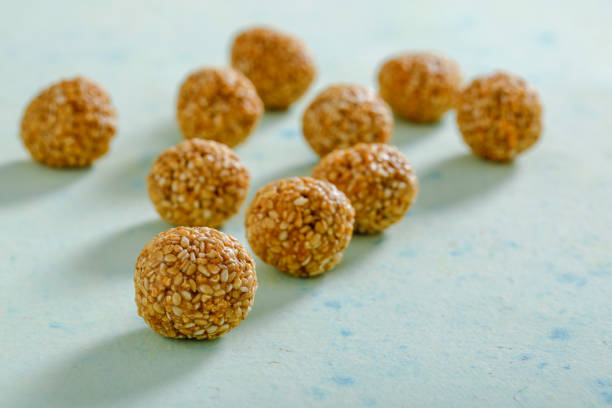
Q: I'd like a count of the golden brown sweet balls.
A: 10